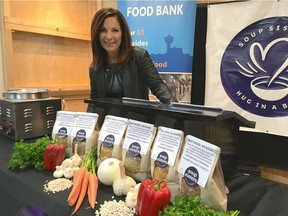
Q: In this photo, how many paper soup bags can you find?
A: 6